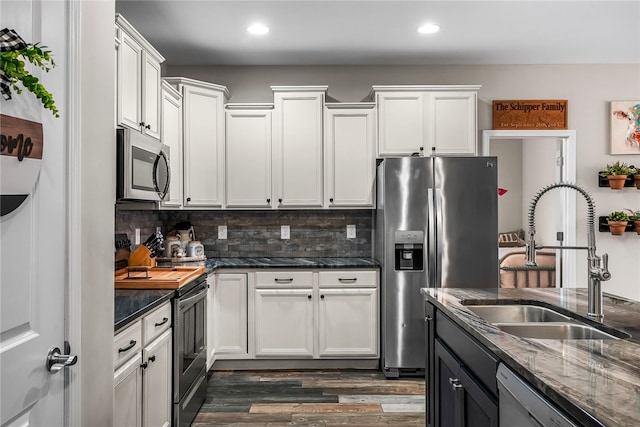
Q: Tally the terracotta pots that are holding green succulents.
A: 4